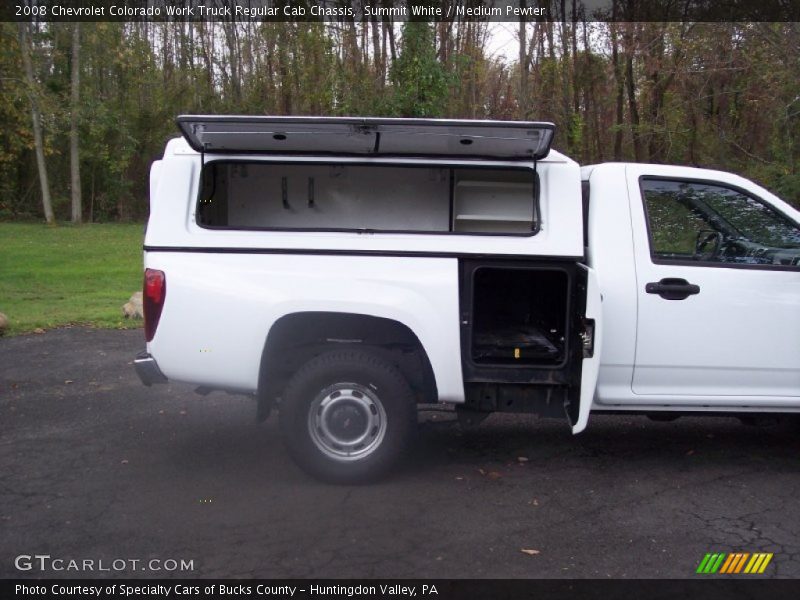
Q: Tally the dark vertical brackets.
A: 2